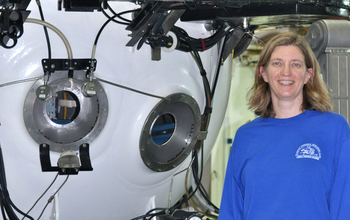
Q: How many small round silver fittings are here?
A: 2